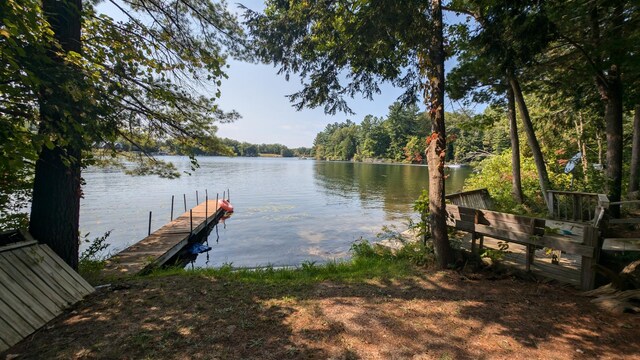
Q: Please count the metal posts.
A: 9